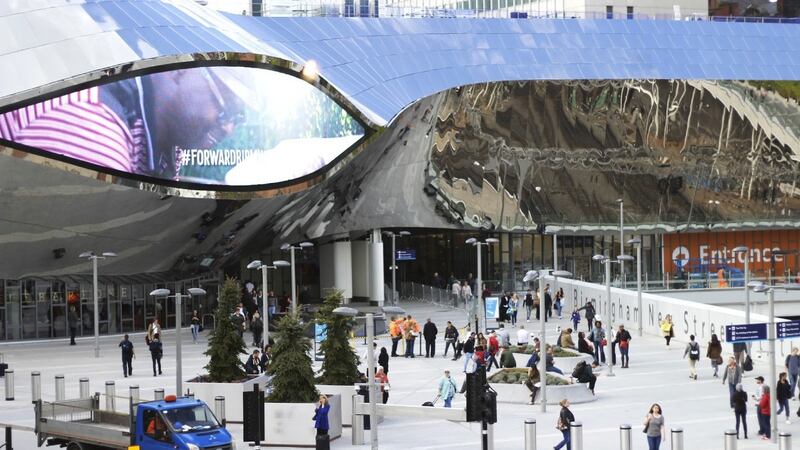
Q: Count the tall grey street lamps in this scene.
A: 14